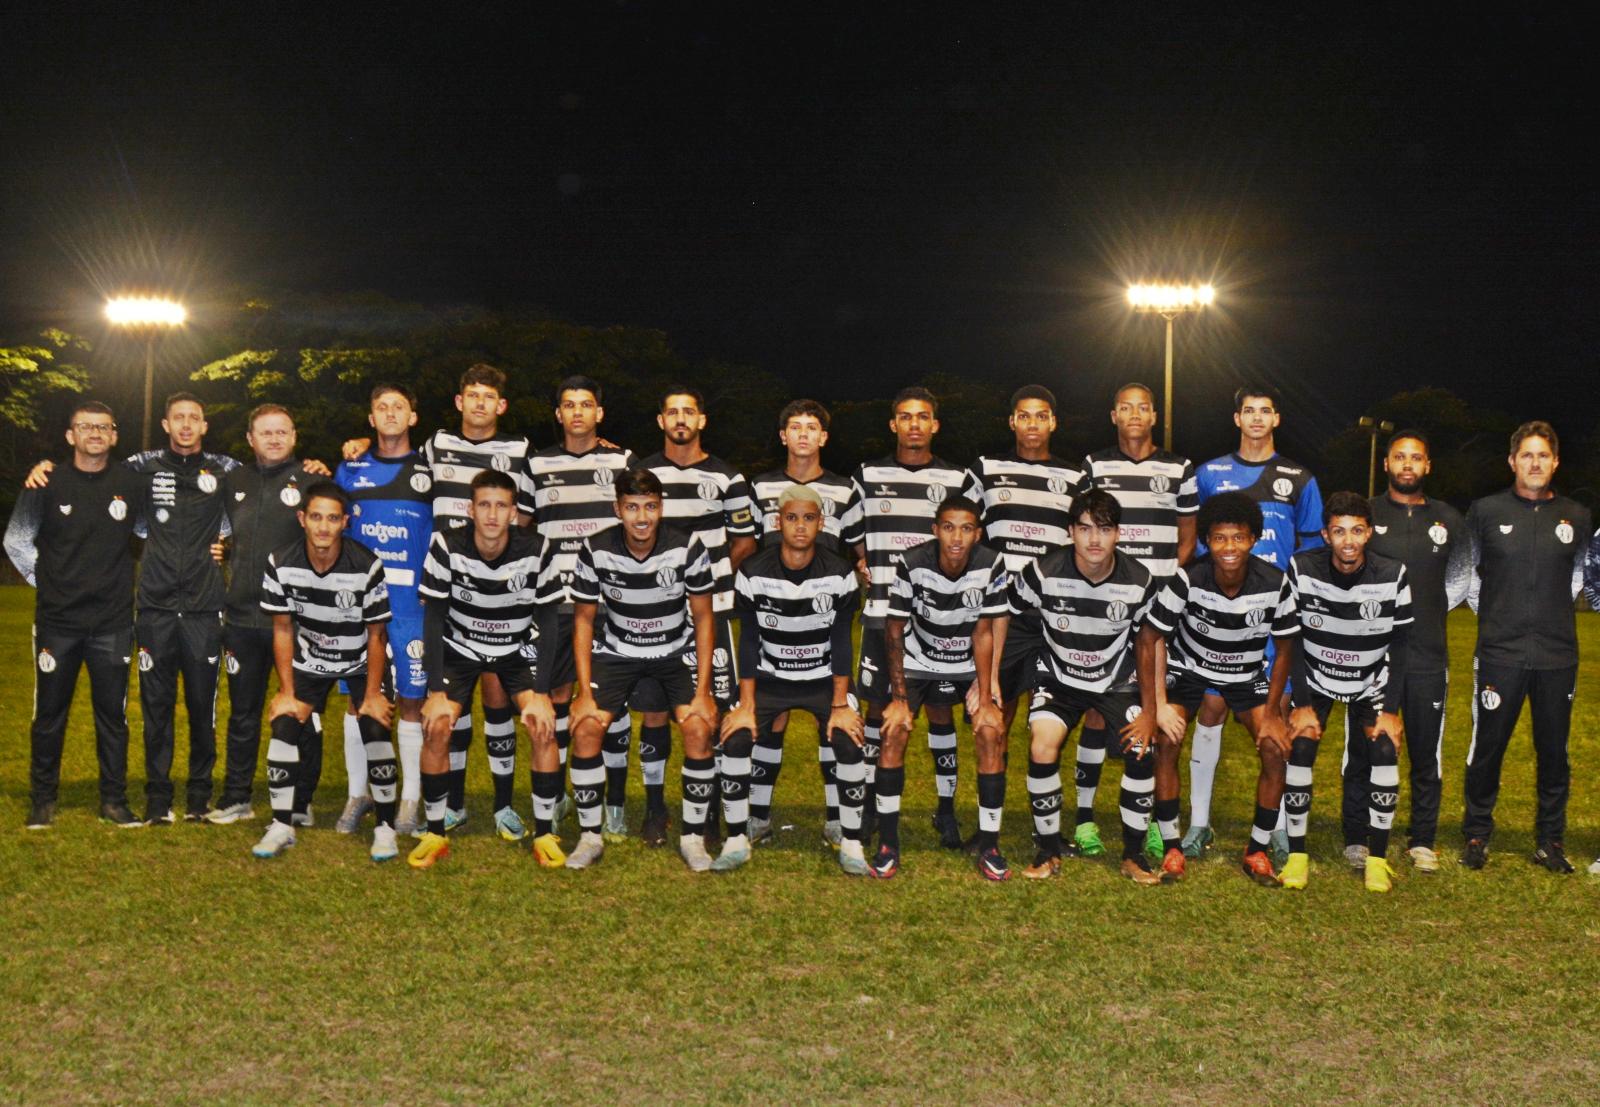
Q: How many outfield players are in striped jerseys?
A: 15